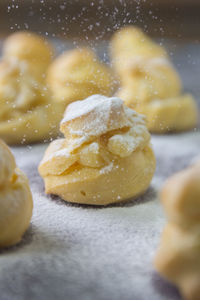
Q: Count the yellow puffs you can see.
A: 6